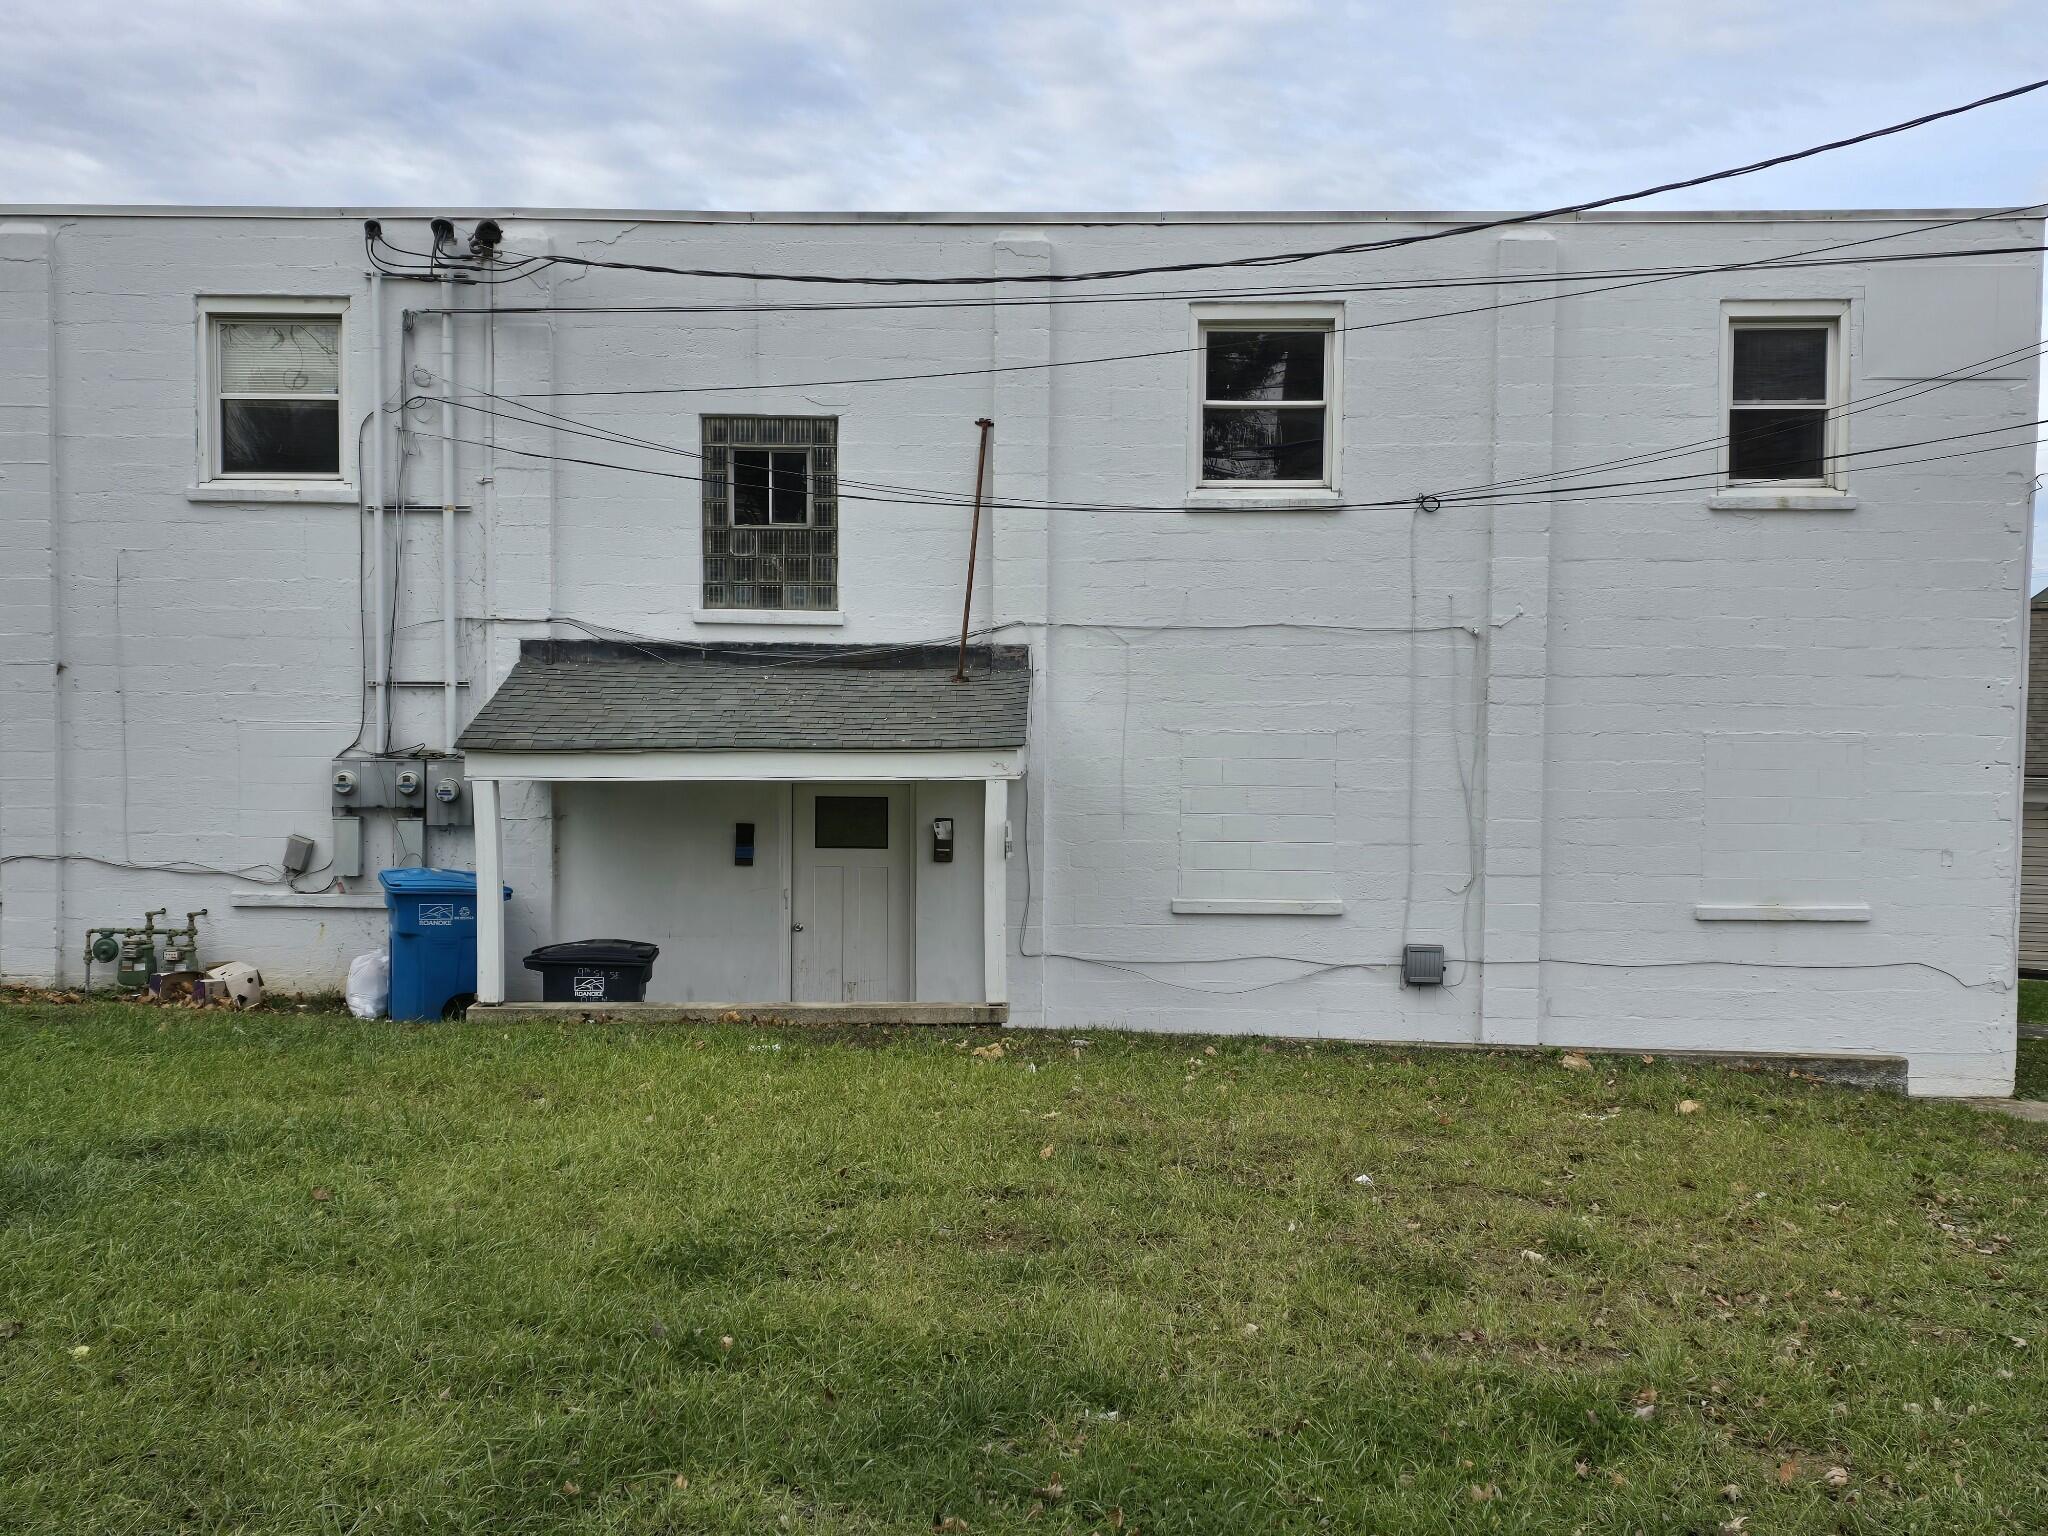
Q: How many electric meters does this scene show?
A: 3